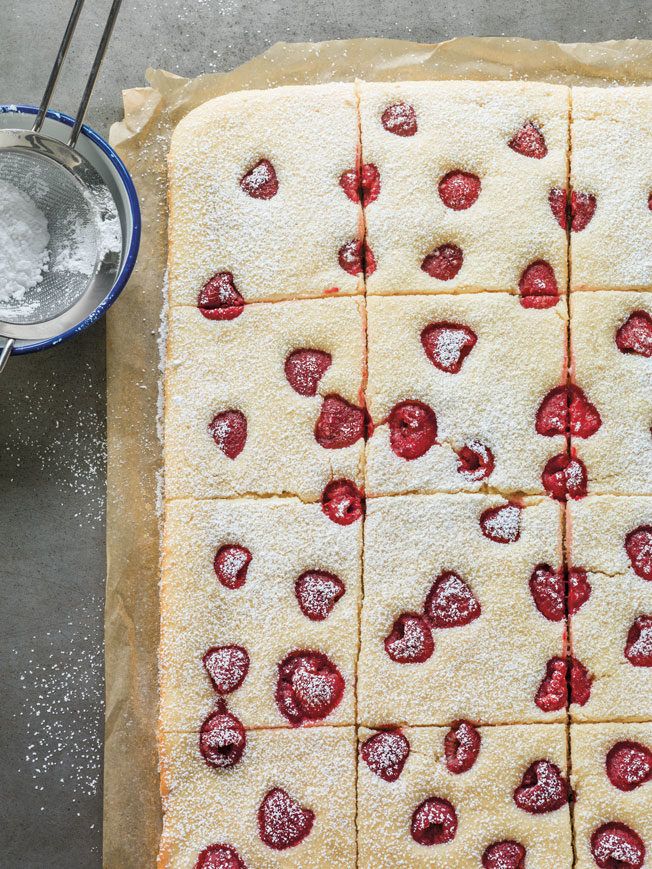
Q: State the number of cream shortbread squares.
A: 12